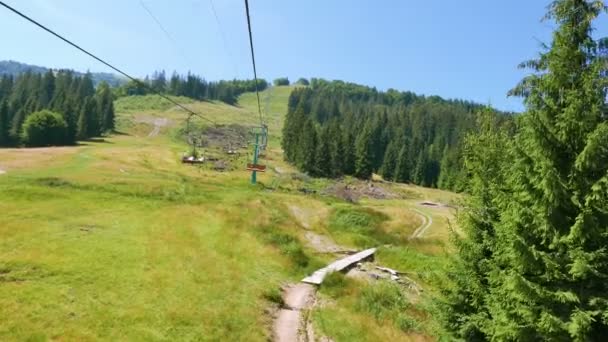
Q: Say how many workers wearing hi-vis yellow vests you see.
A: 0